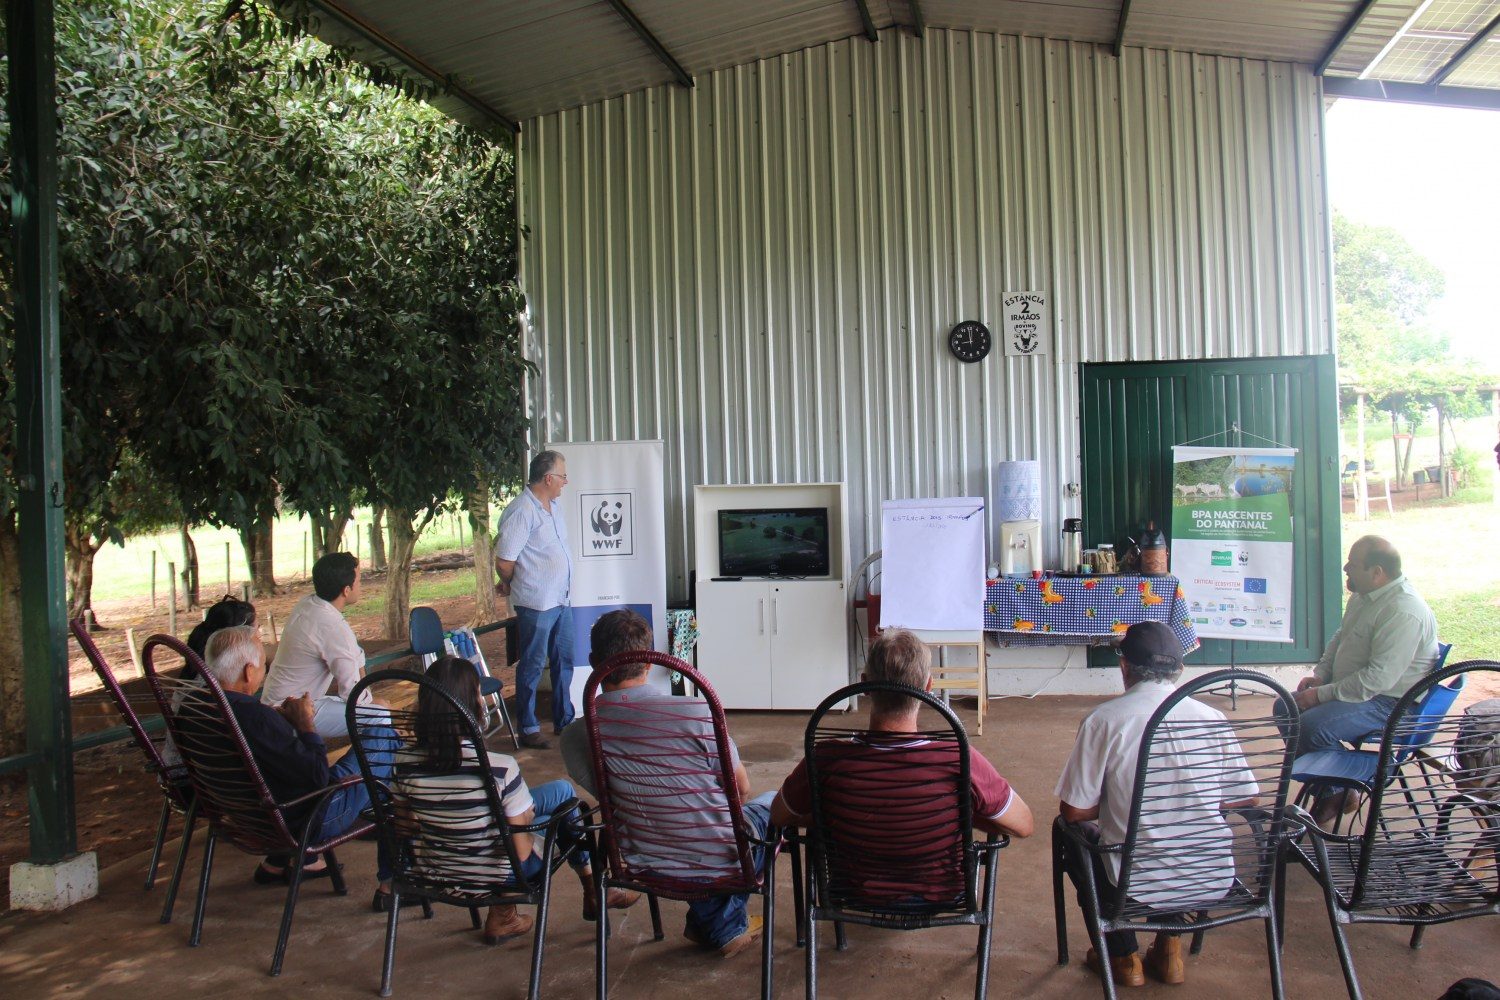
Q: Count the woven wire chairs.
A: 7